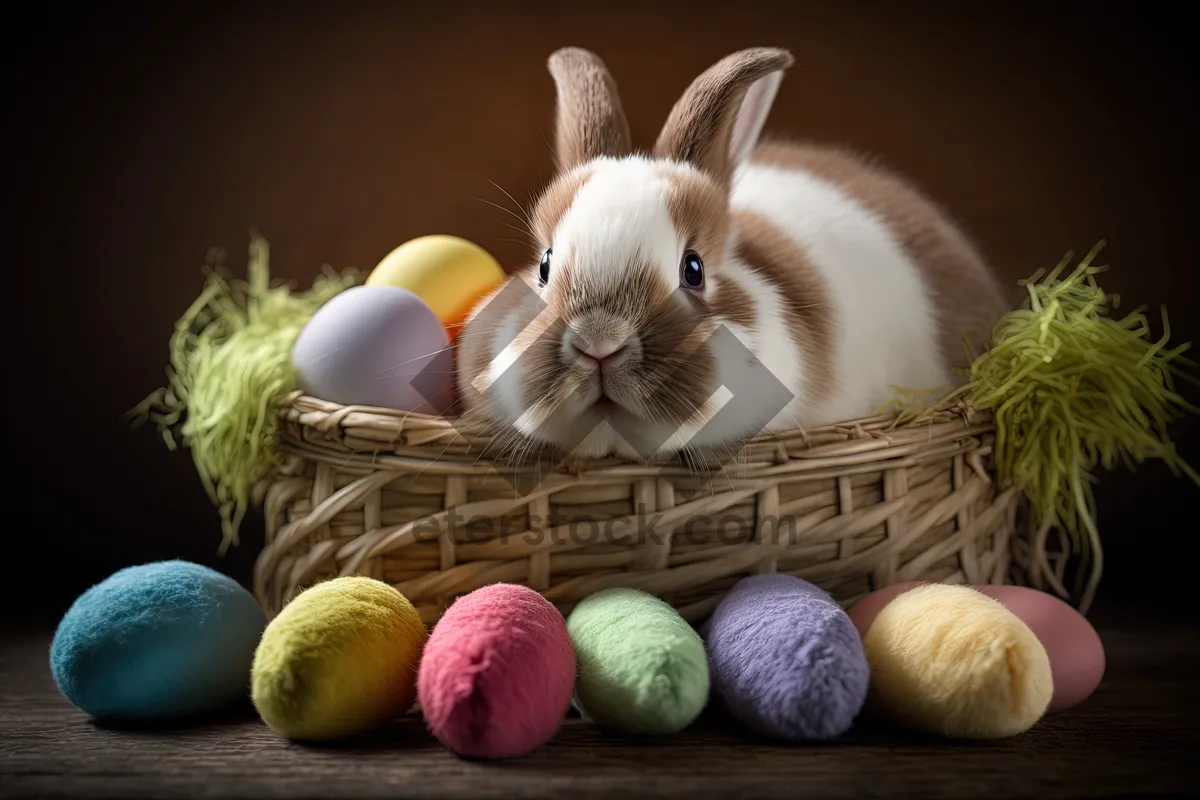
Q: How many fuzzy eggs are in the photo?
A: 6